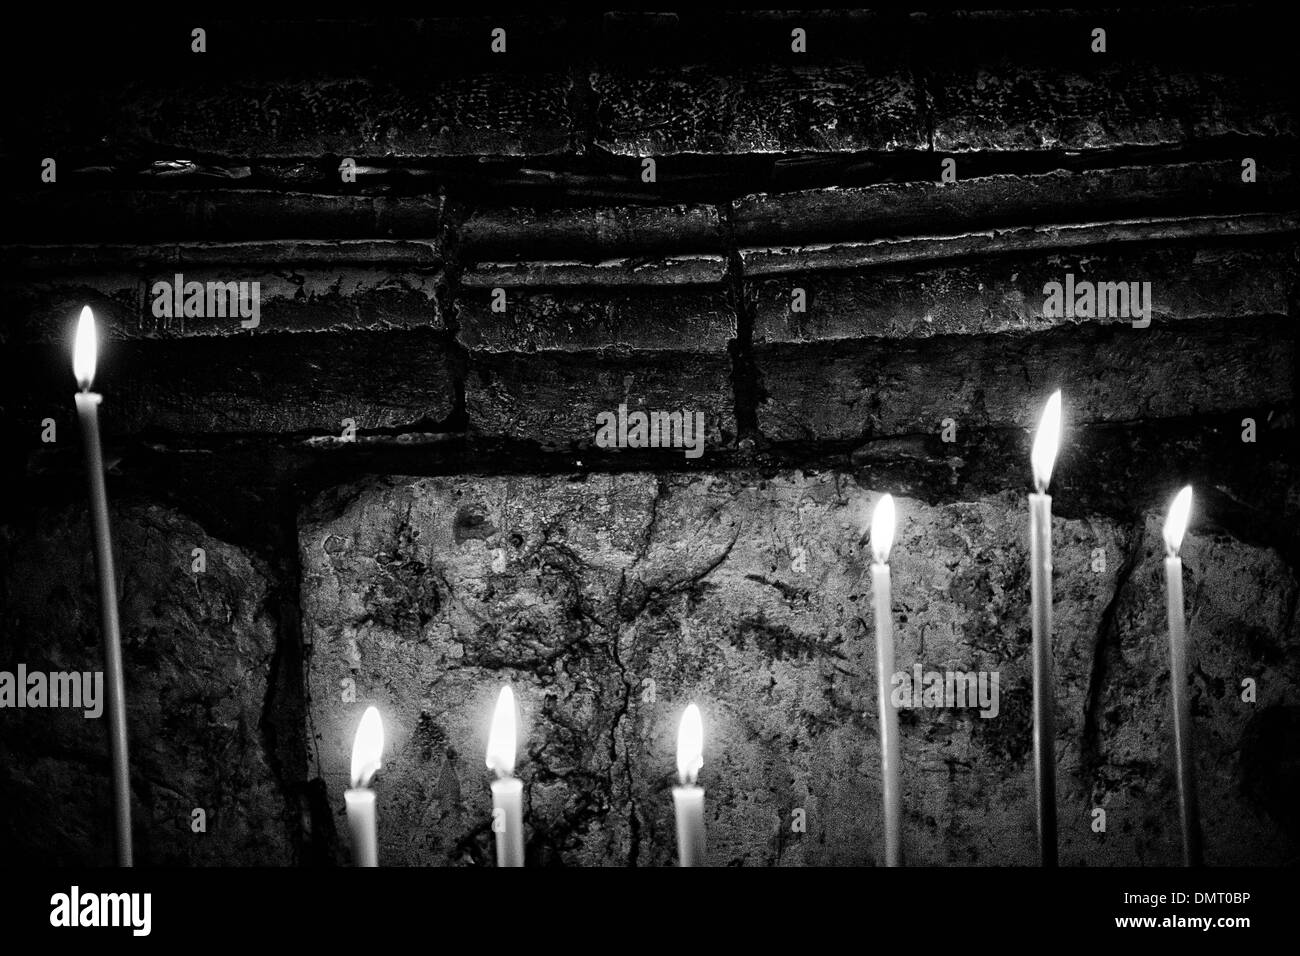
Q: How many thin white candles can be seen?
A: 7